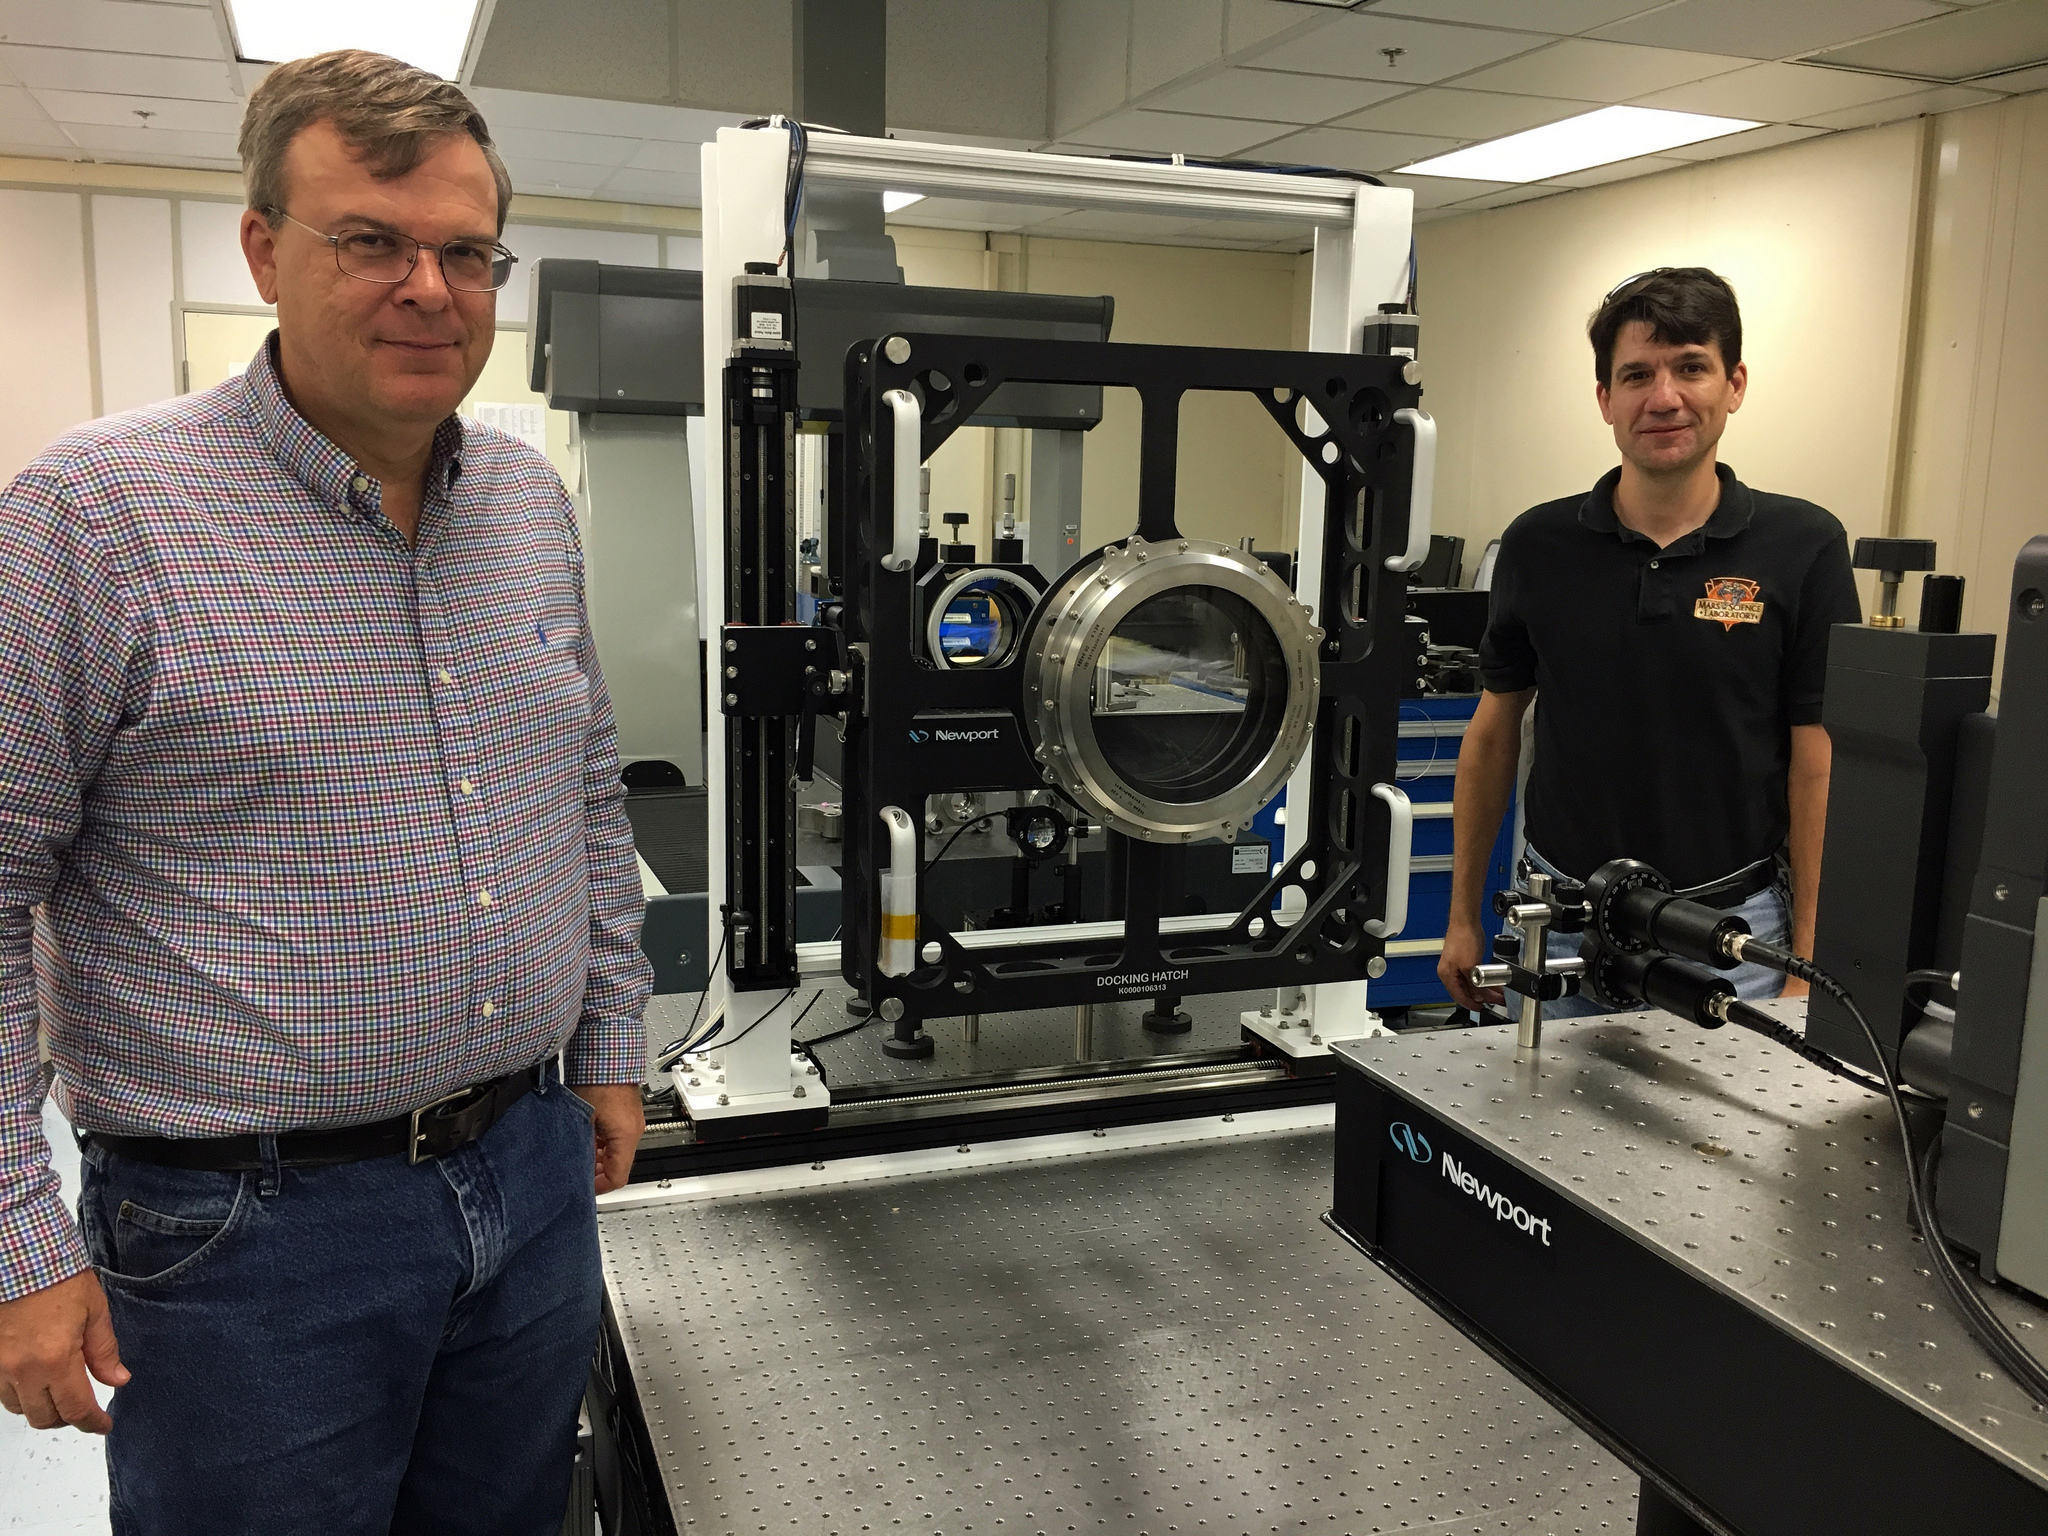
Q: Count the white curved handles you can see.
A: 4